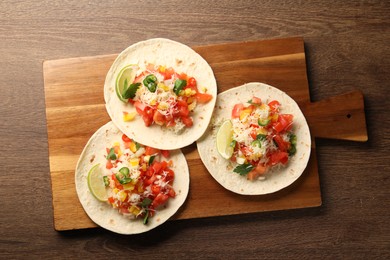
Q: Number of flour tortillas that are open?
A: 3